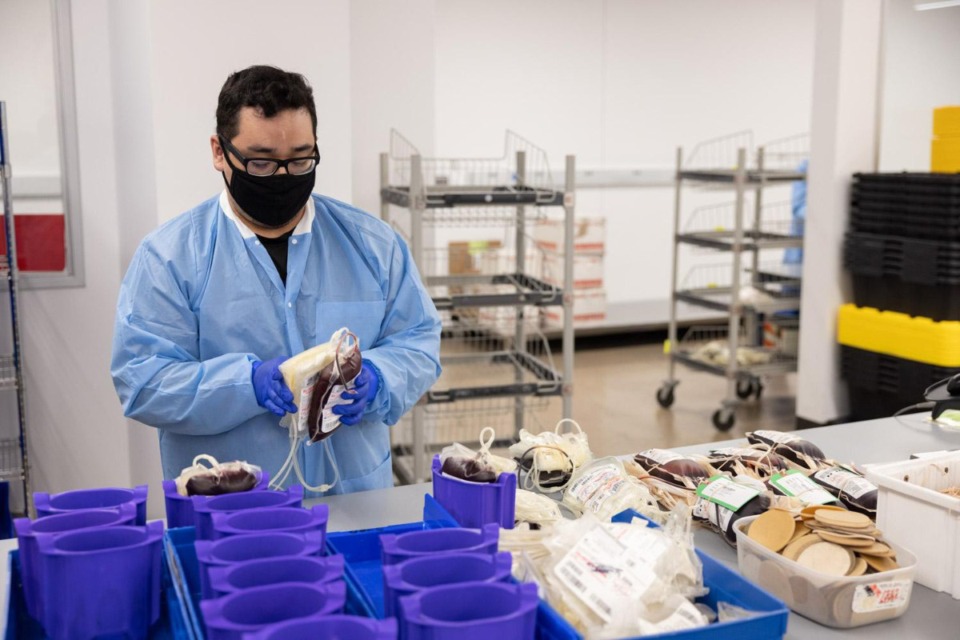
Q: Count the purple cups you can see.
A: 14